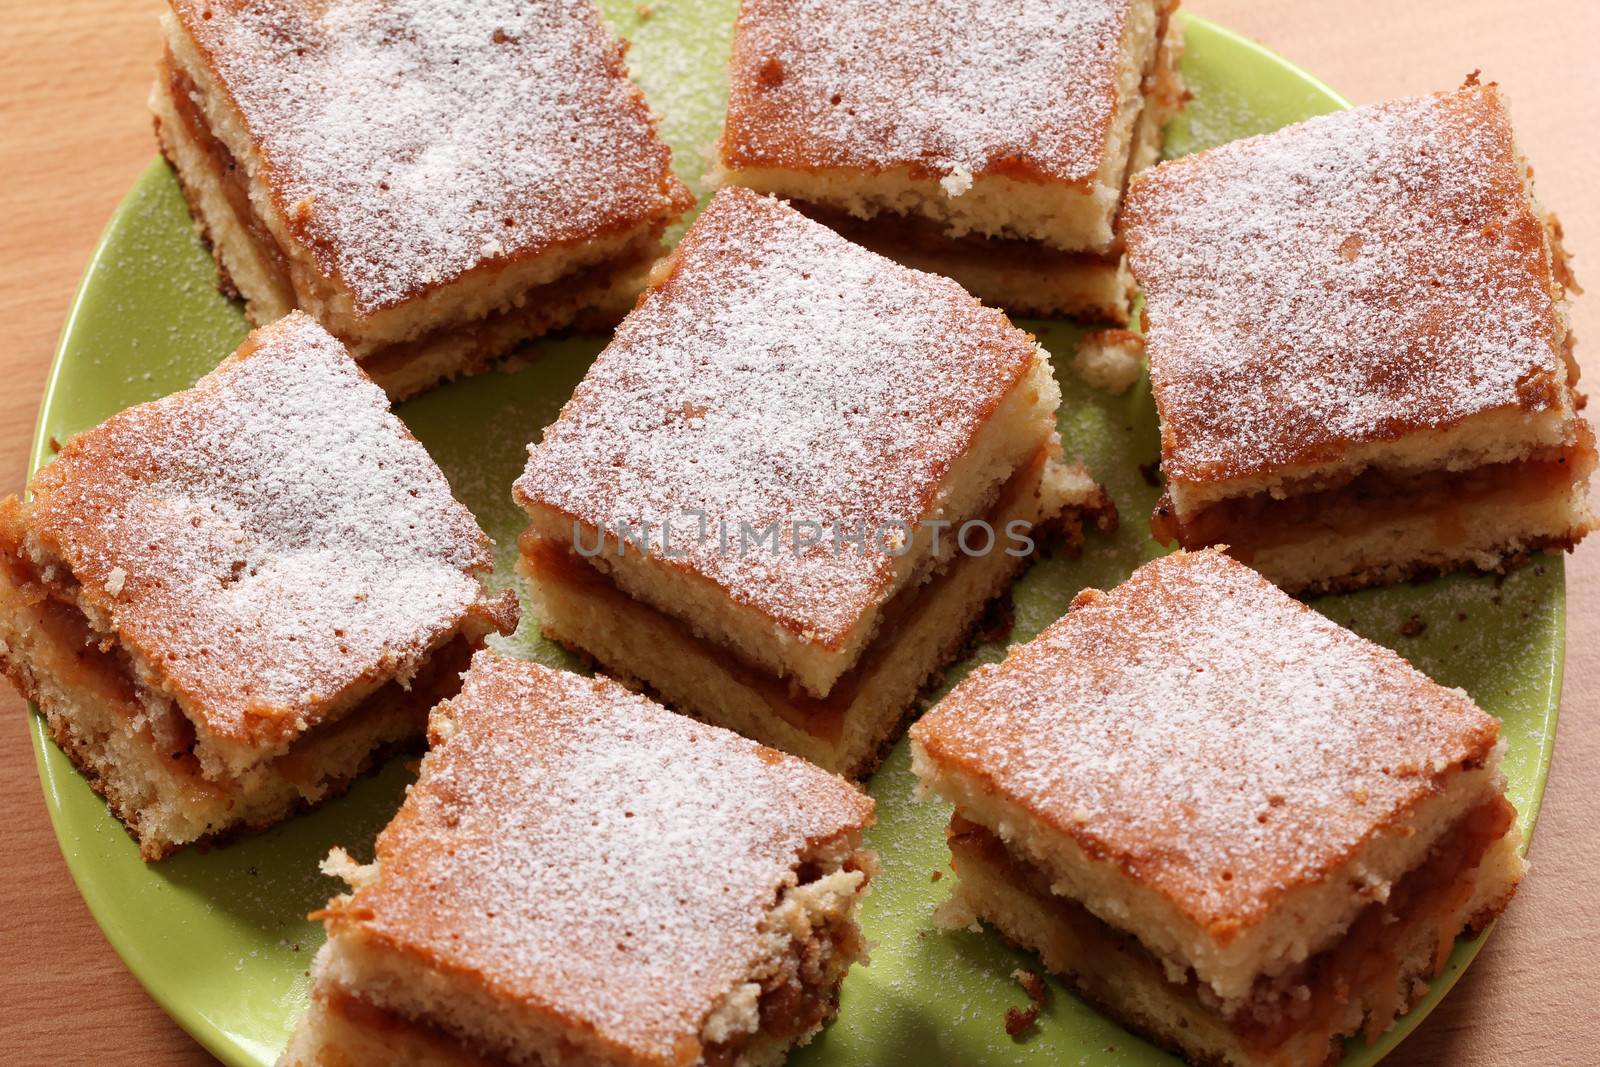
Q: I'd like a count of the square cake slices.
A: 7